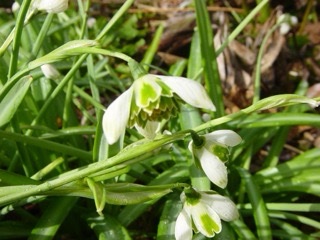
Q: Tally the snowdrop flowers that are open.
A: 3